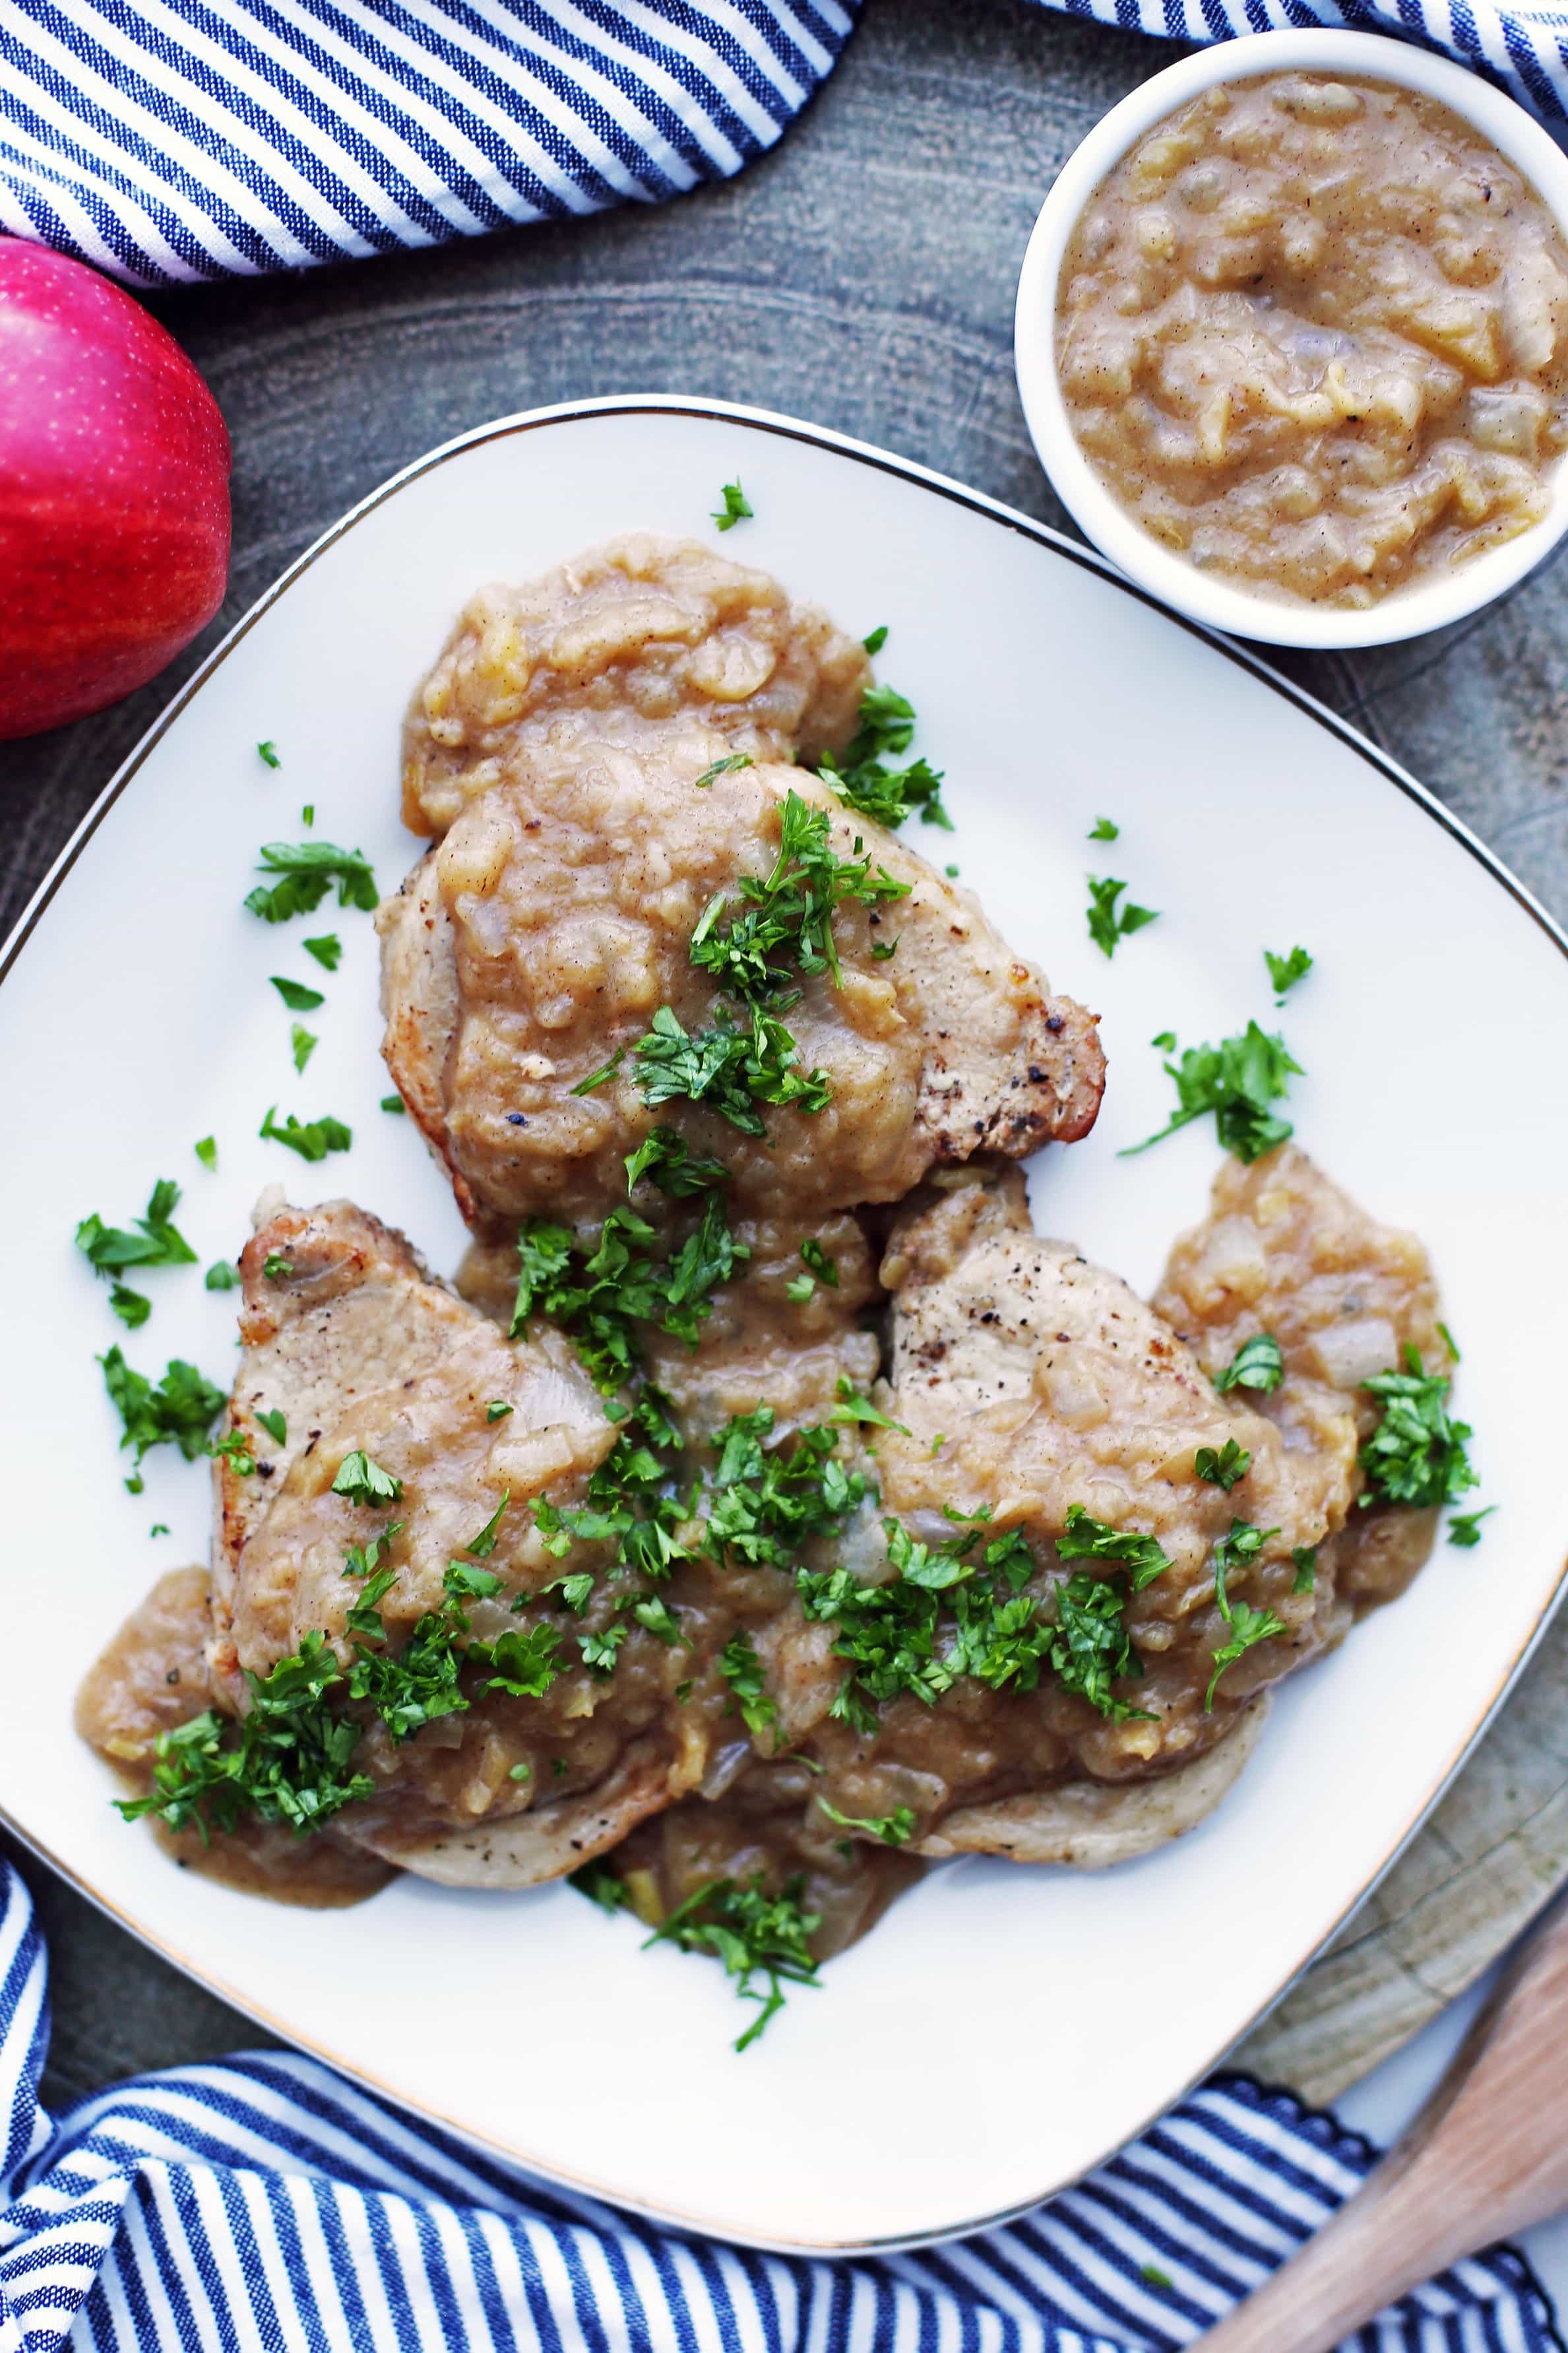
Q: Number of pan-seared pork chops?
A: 3